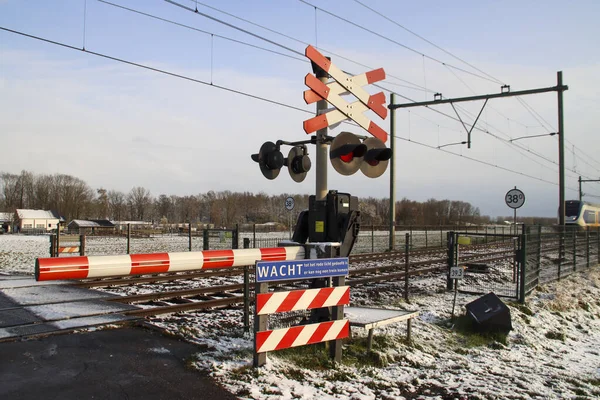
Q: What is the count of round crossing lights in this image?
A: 4